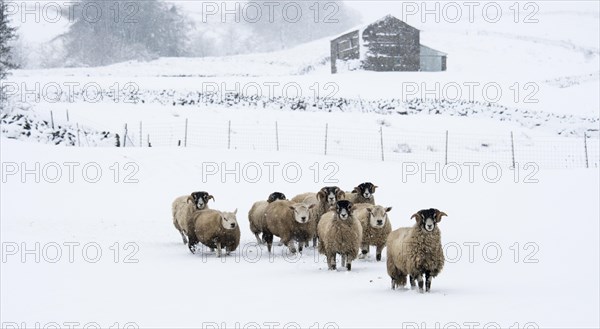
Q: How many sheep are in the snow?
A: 9